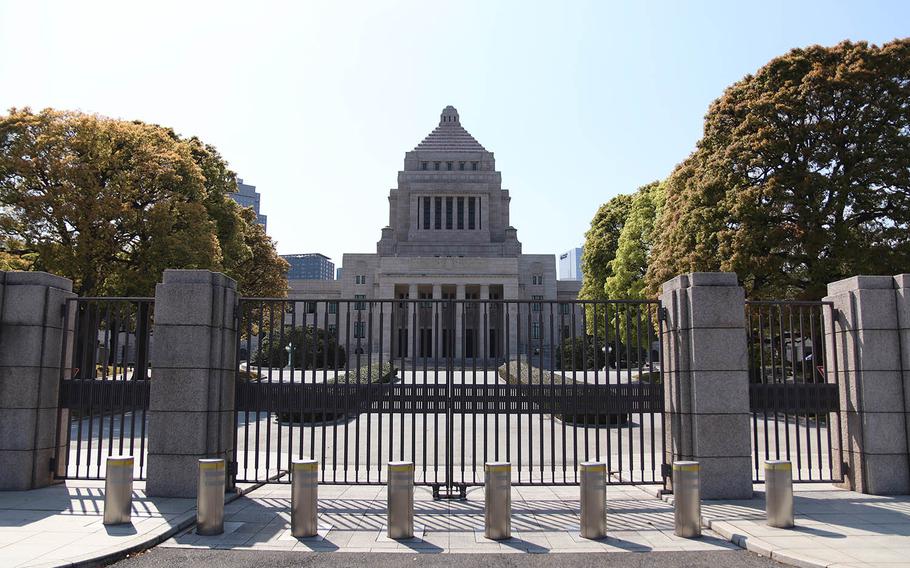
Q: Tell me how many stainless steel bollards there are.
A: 8